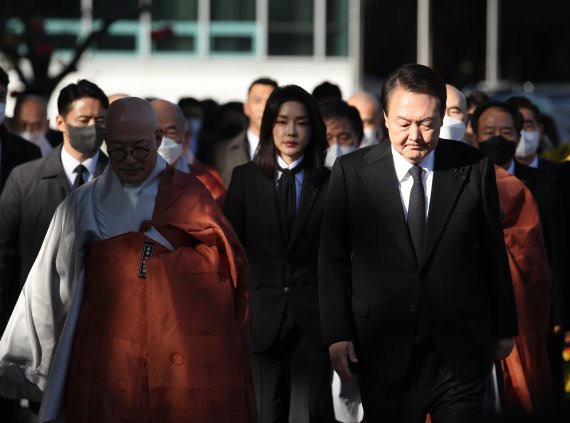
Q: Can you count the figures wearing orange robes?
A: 3